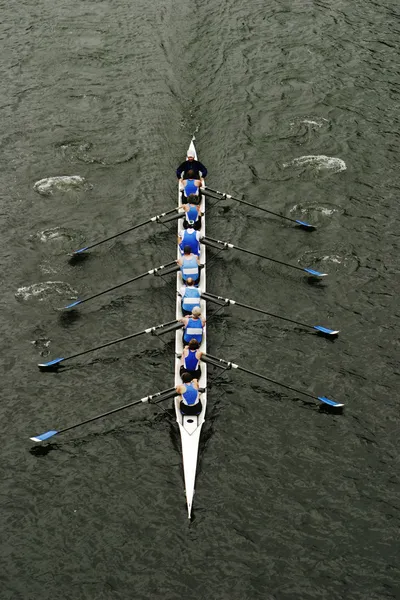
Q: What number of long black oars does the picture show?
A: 8